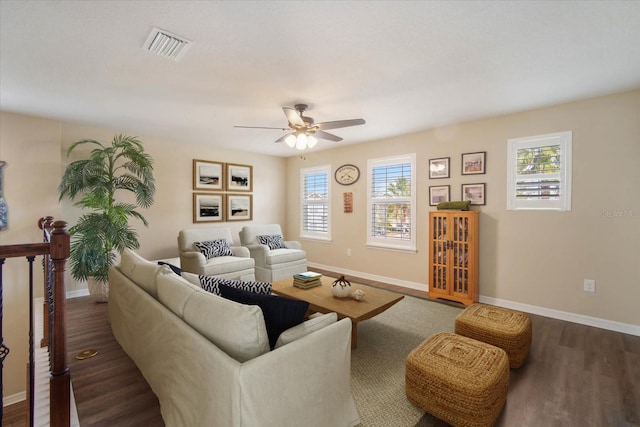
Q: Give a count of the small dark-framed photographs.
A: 4